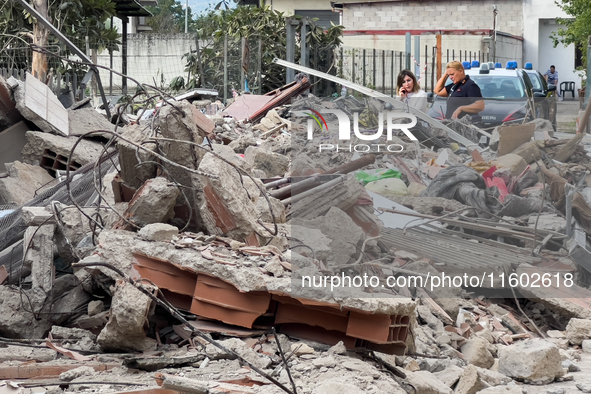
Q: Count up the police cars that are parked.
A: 2